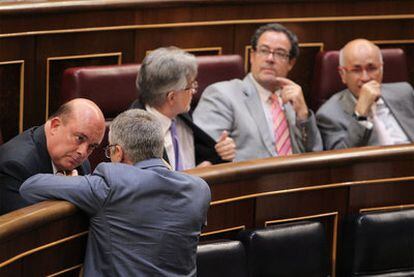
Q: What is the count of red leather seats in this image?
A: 3